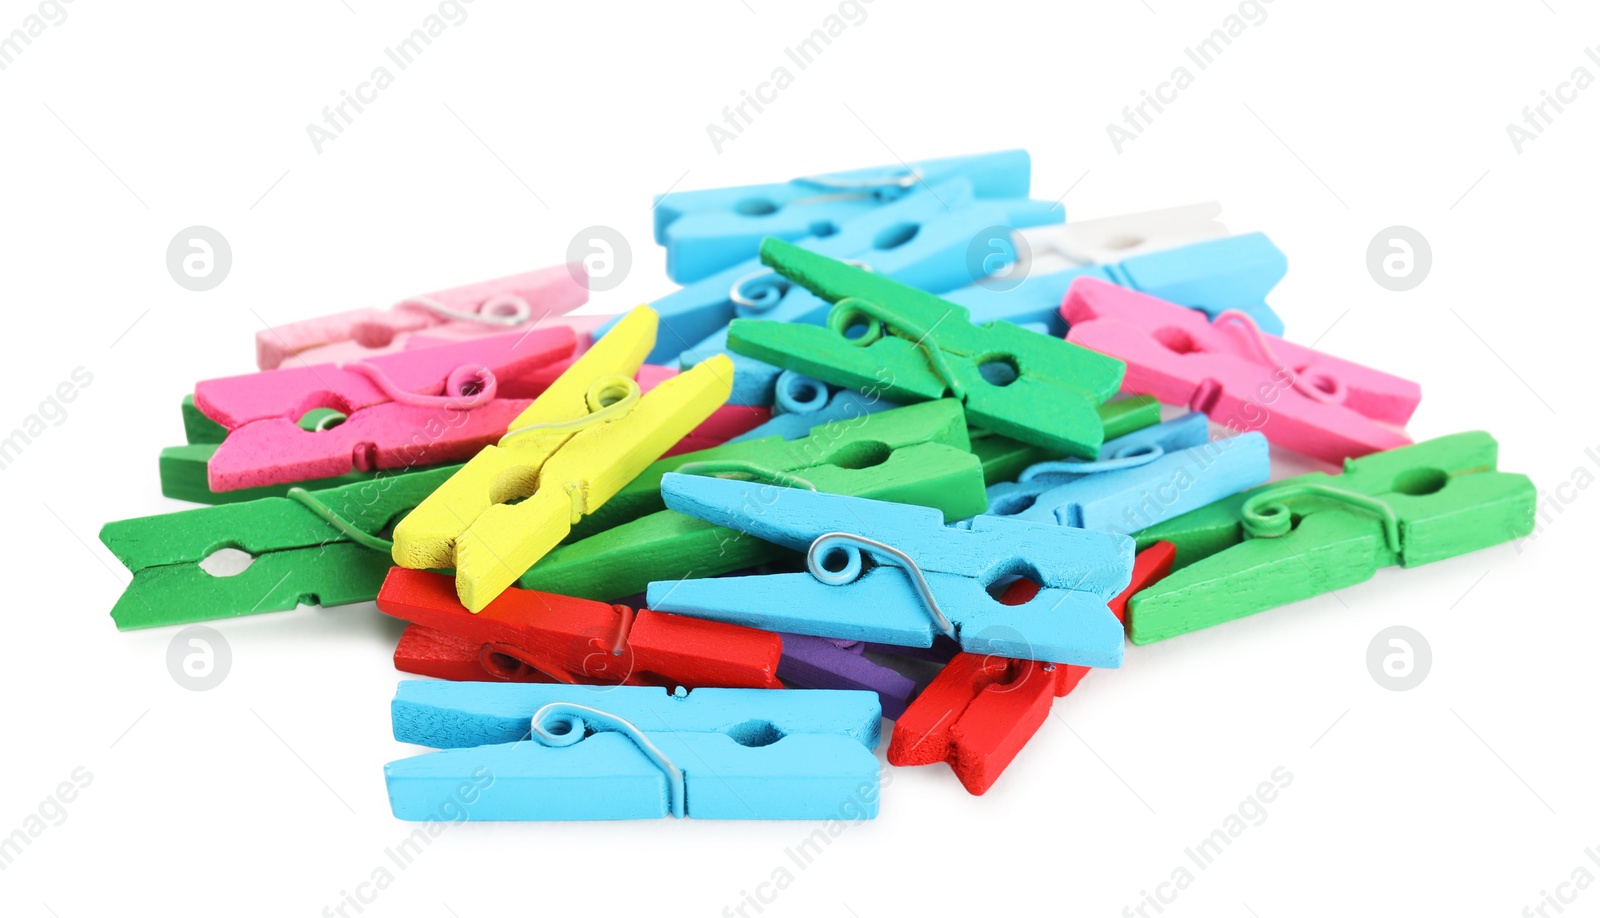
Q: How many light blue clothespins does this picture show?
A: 7